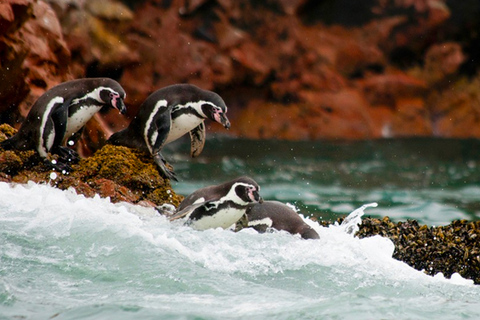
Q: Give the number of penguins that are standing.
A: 2